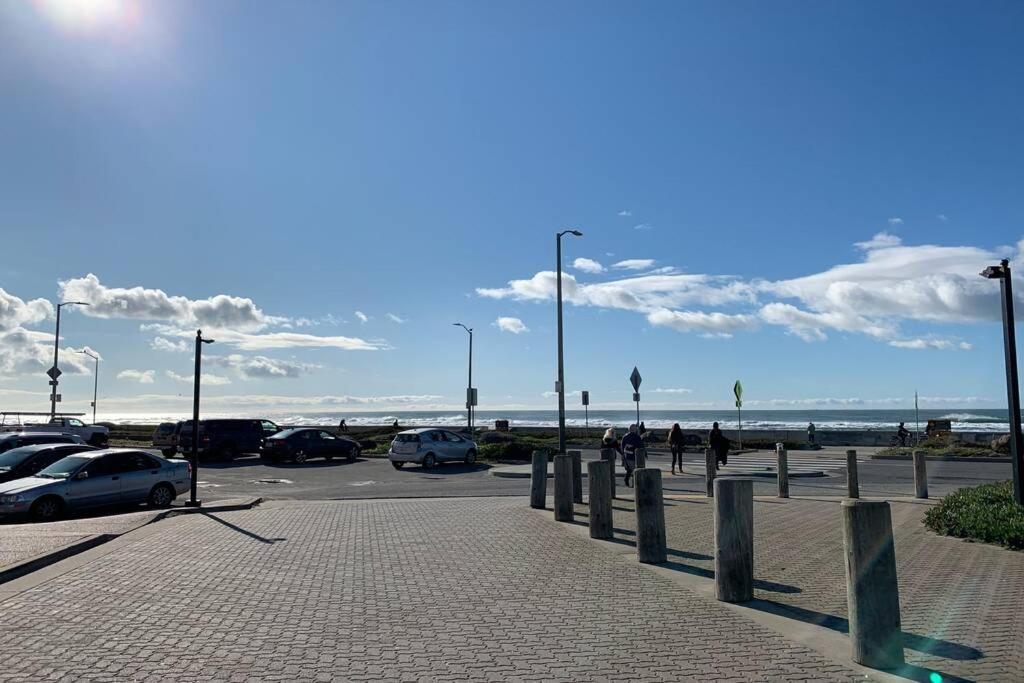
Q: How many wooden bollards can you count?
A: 13